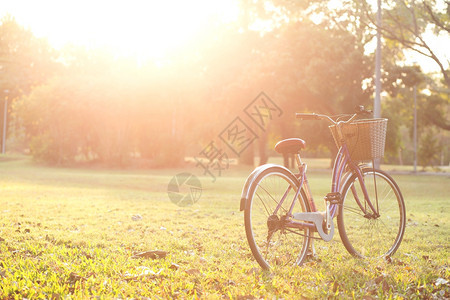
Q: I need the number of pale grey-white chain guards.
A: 1